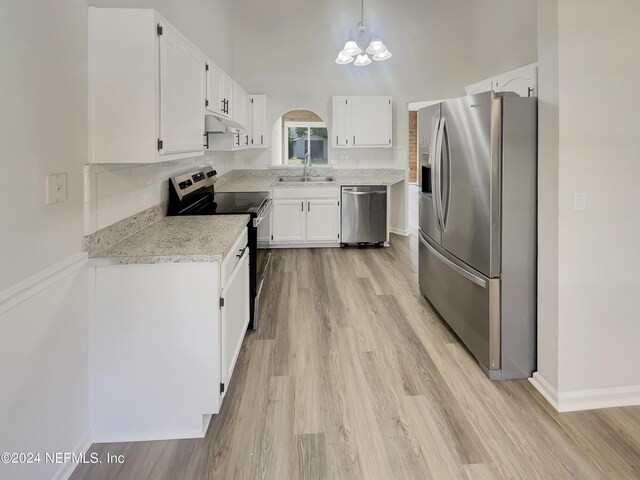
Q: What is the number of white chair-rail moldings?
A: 1